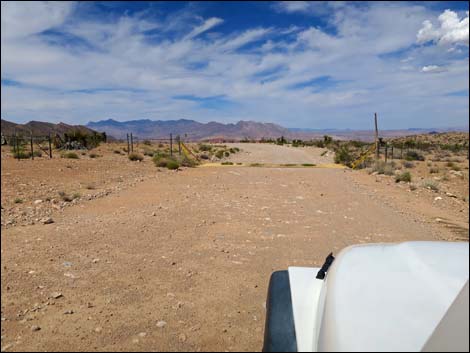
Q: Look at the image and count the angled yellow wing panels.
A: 2